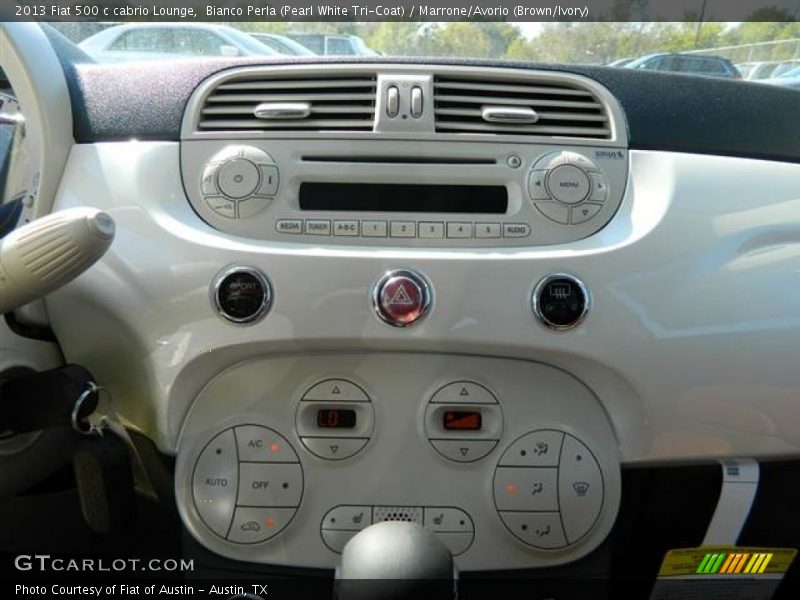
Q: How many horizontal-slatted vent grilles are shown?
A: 2